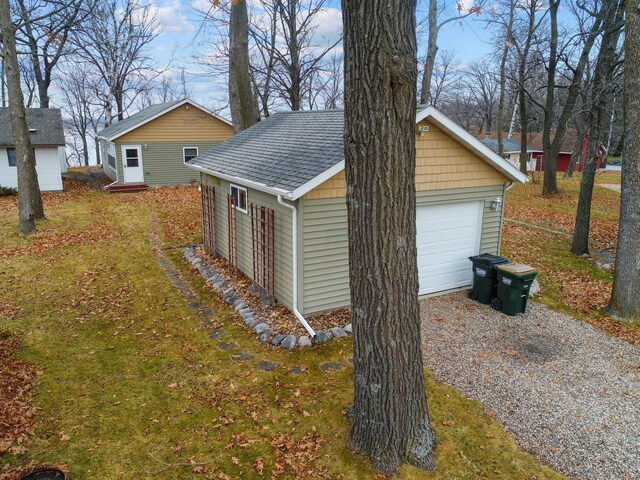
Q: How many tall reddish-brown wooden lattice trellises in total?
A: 3